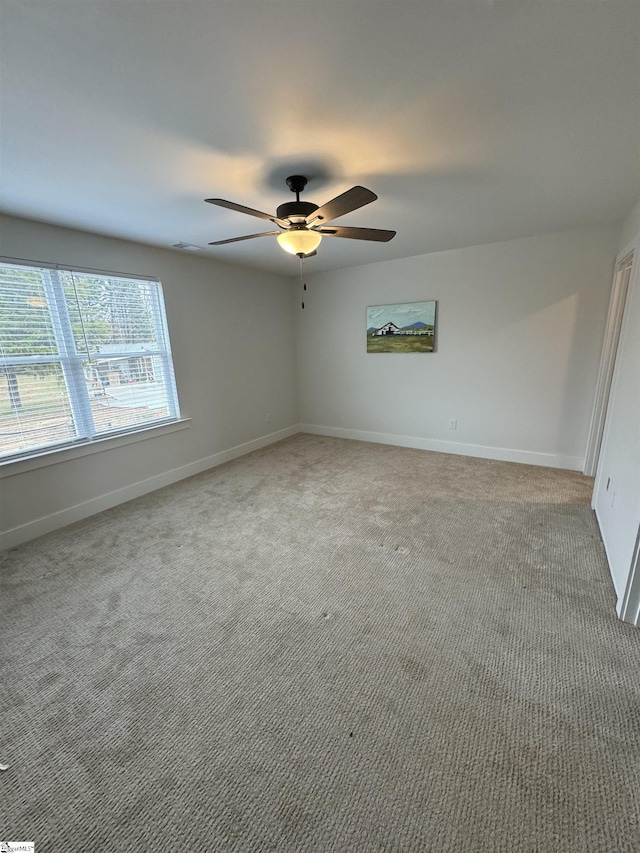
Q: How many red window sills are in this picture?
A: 0